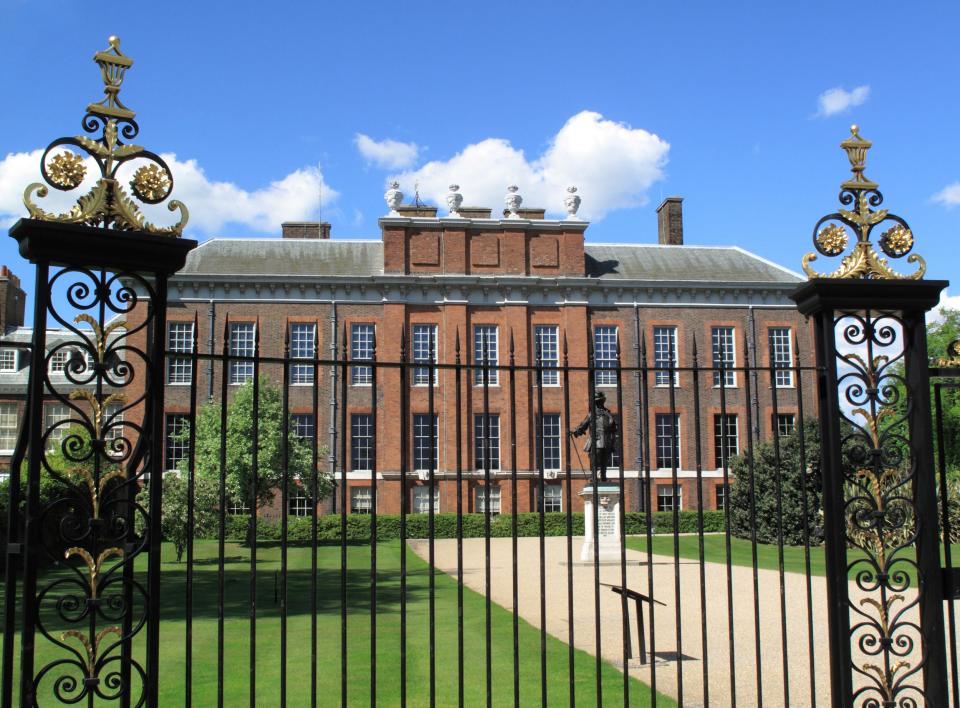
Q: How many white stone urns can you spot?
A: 4